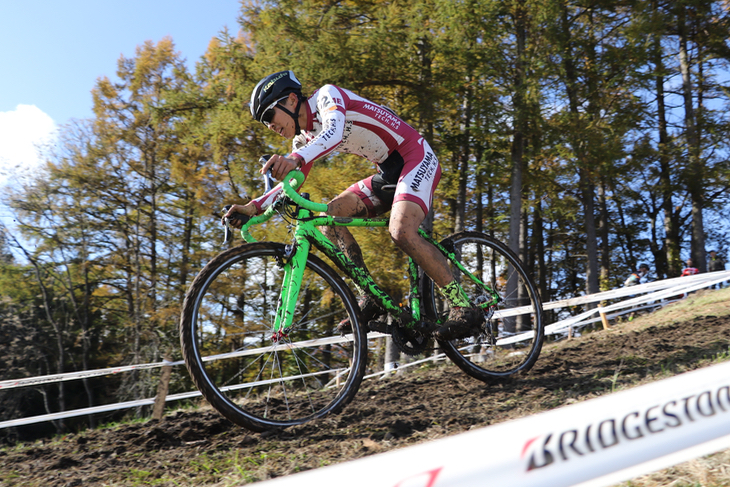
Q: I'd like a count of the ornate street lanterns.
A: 0